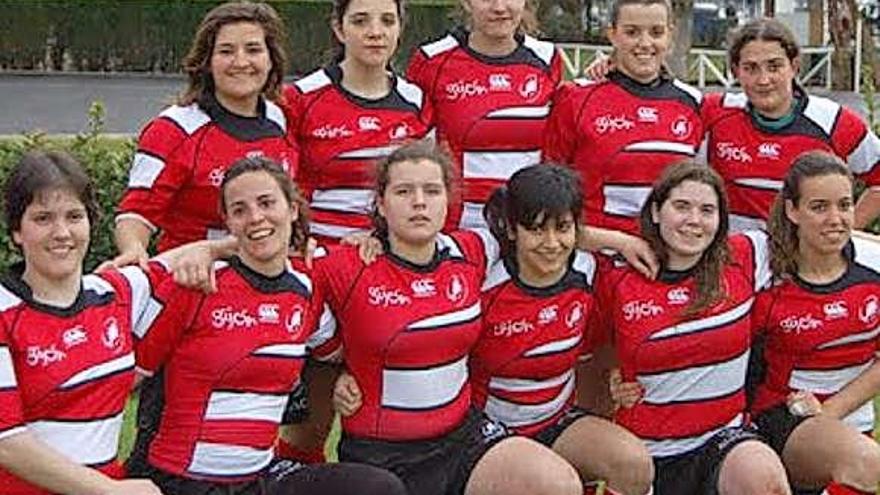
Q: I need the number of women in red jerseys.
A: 11